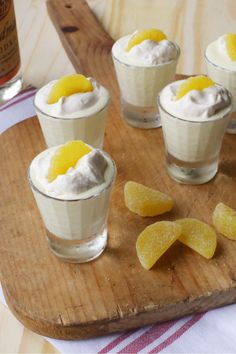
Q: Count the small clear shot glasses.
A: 5